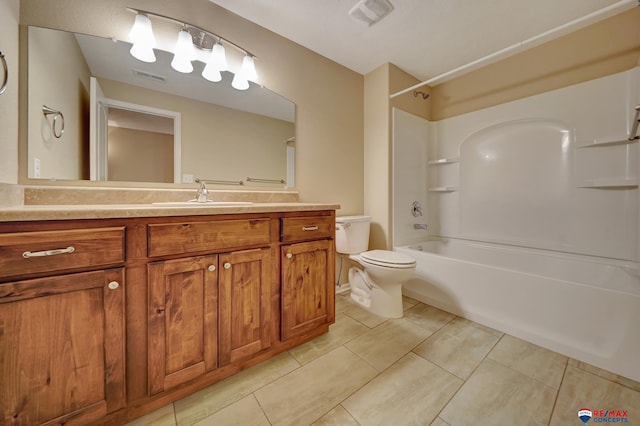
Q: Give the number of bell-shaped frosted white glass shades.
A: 4